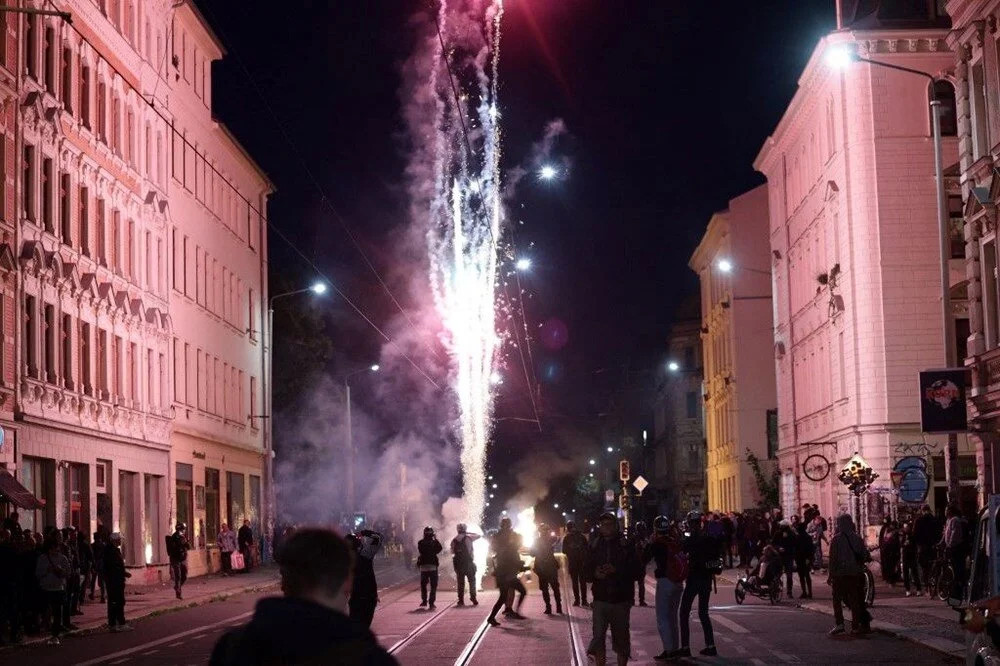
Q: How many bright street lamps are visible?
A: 7